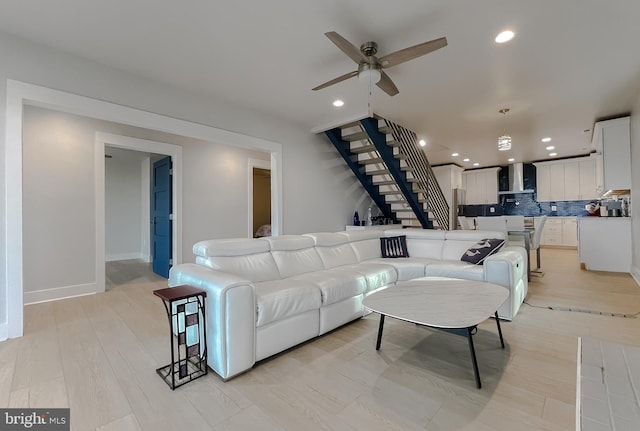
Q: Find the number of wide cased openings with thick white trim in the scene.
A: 1